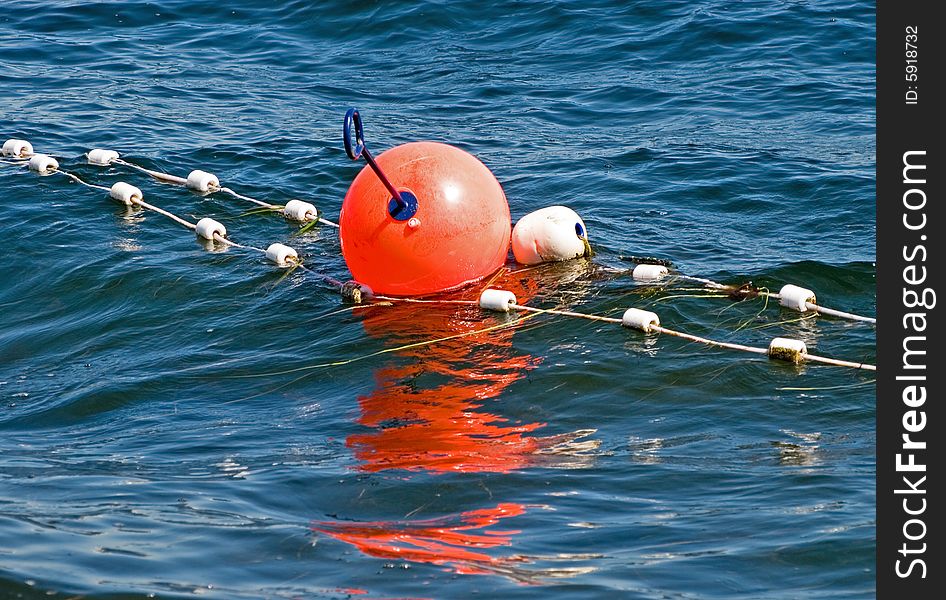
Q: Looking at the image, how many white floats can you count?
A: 14